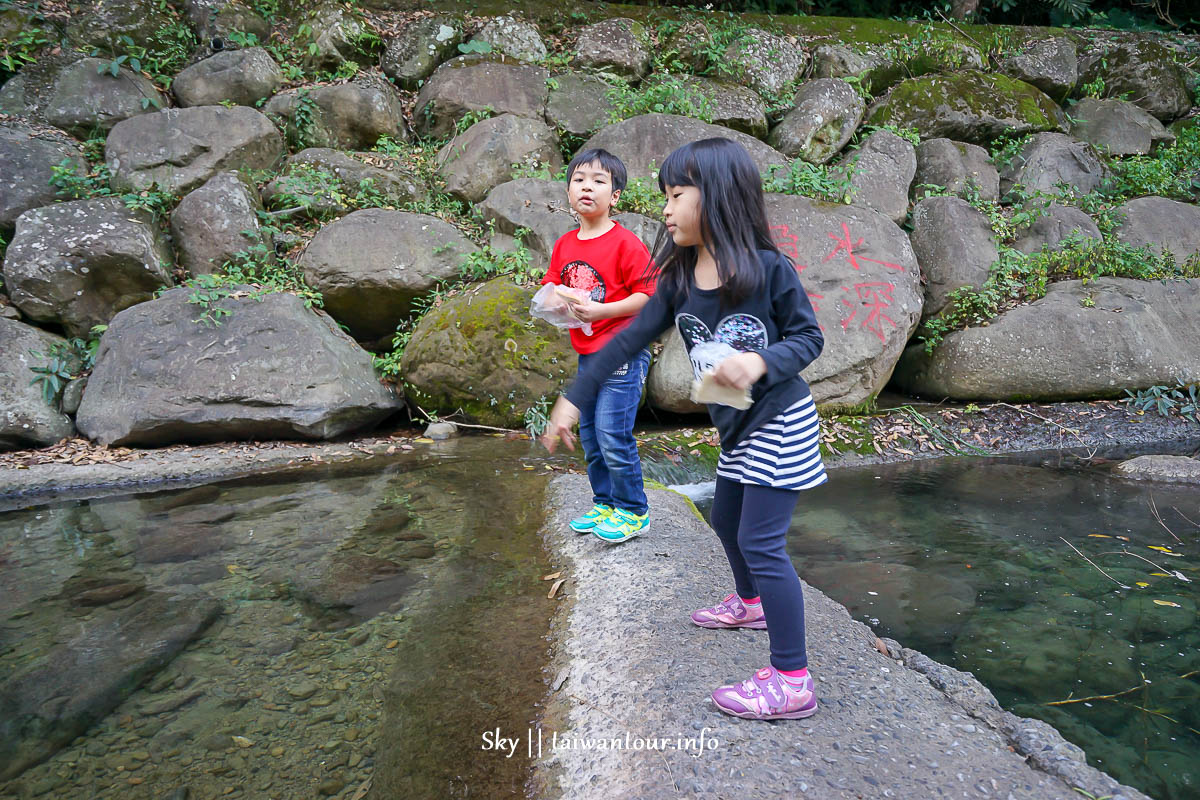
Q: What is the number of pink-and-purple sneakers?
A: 2